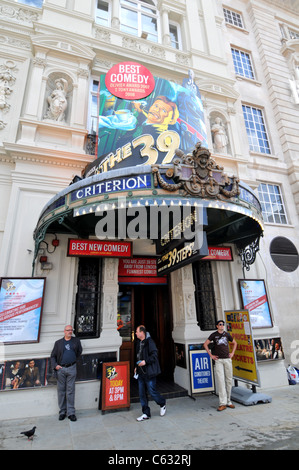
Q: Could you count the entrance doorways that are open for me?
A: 1